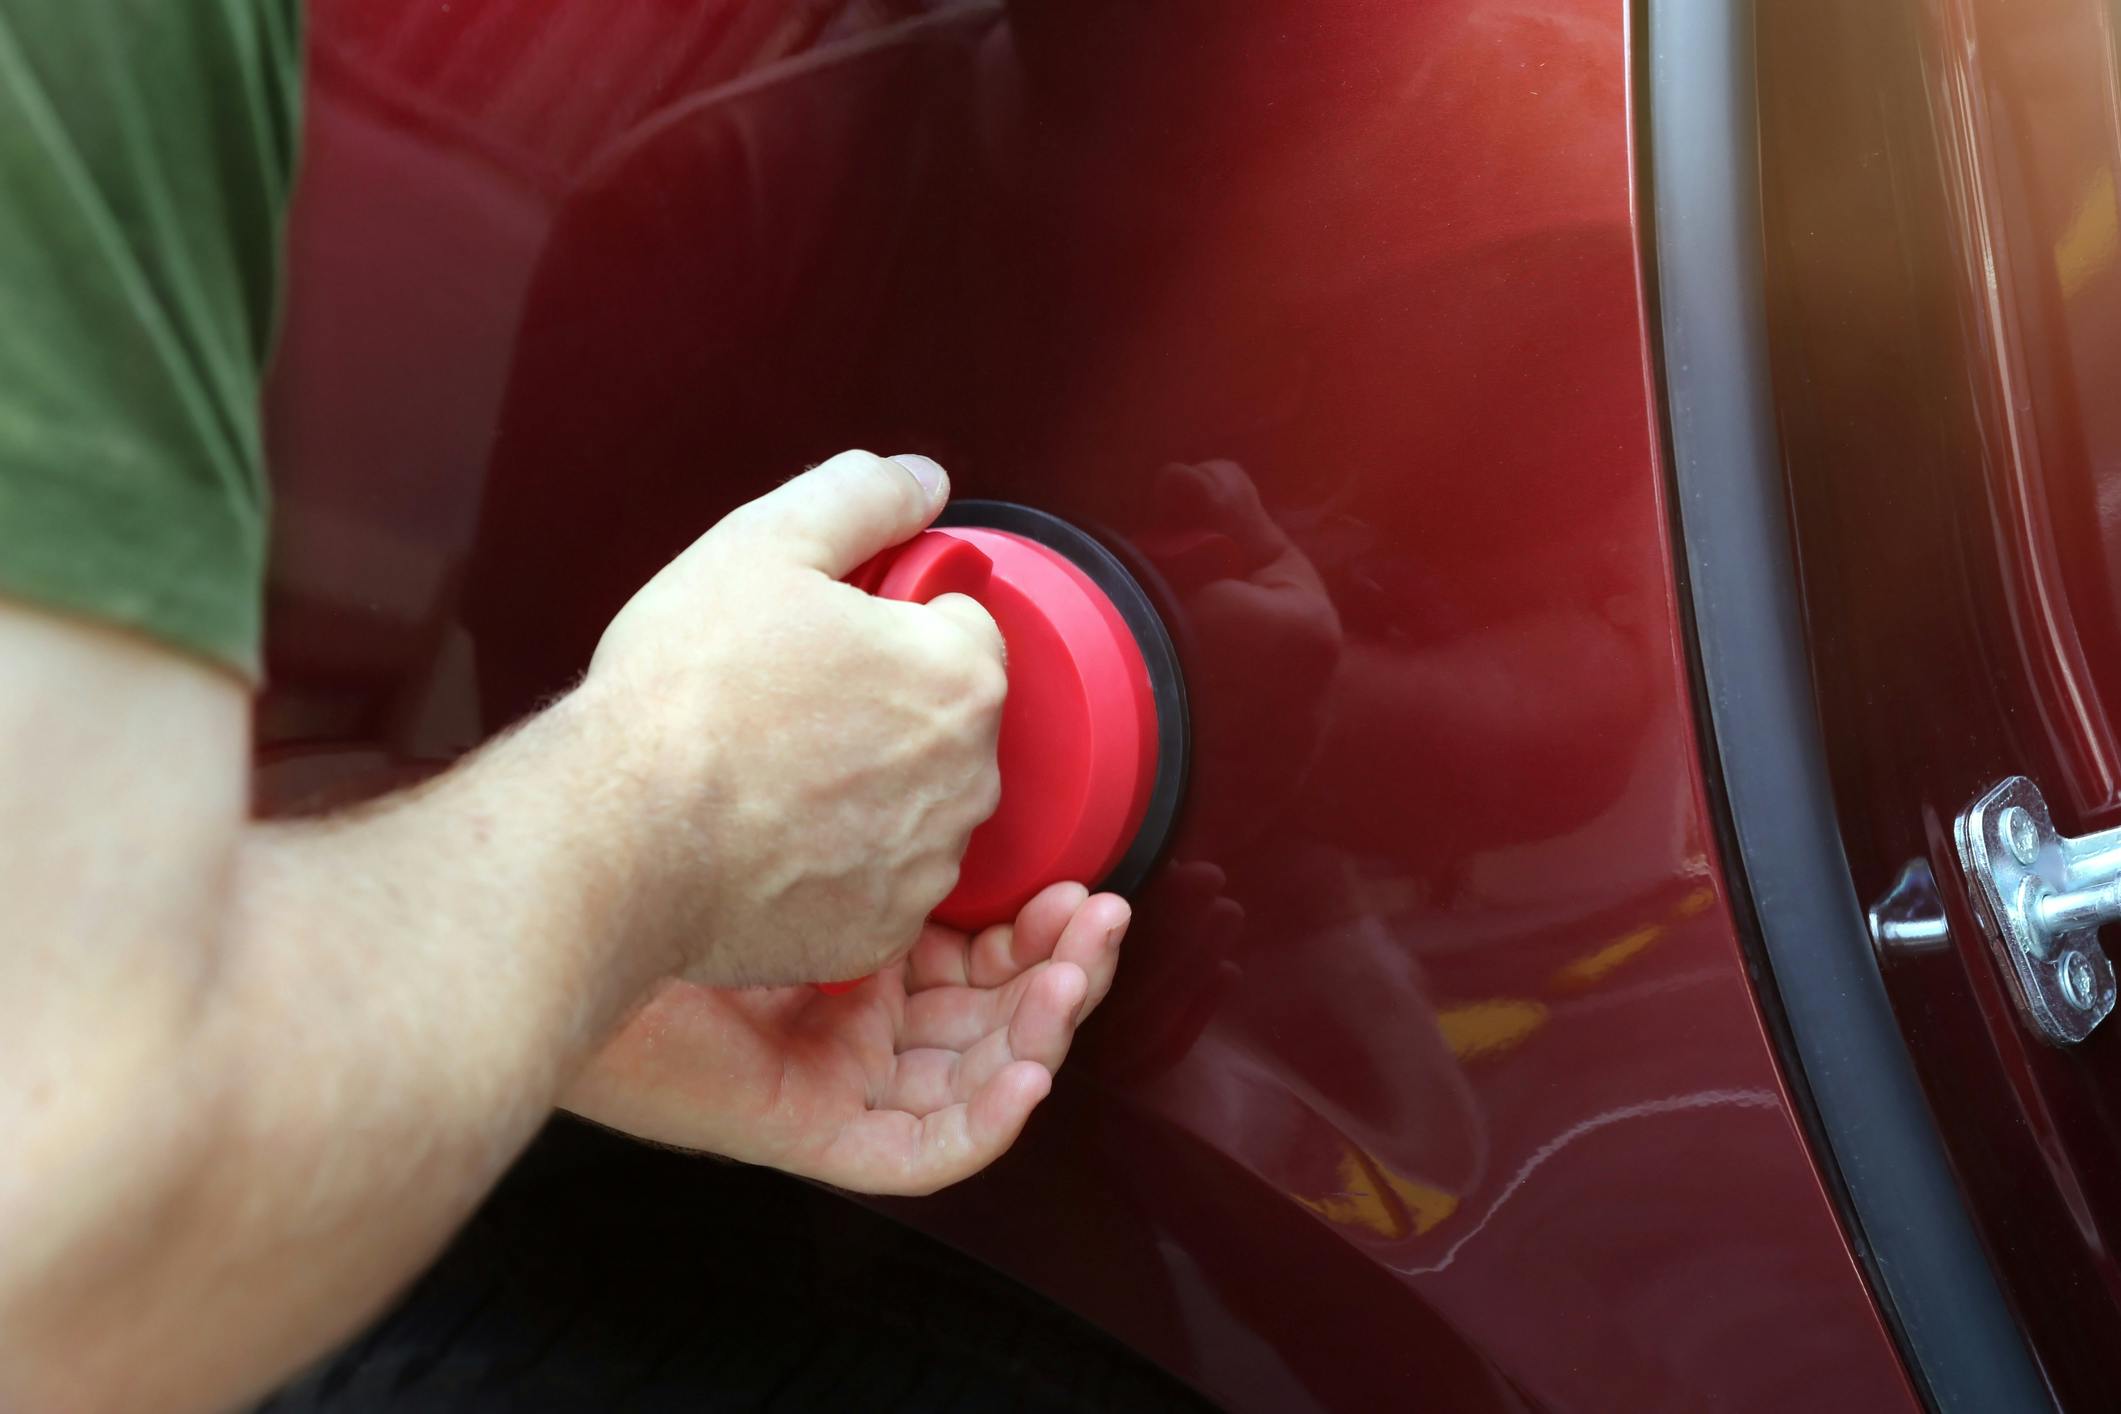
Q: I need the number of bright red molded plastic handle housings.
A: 1